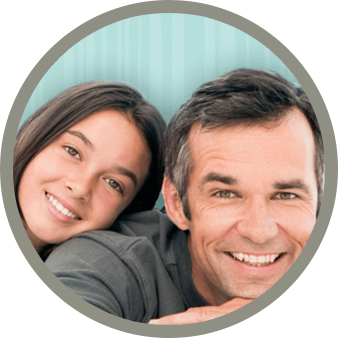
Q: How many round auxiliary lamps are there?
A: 0